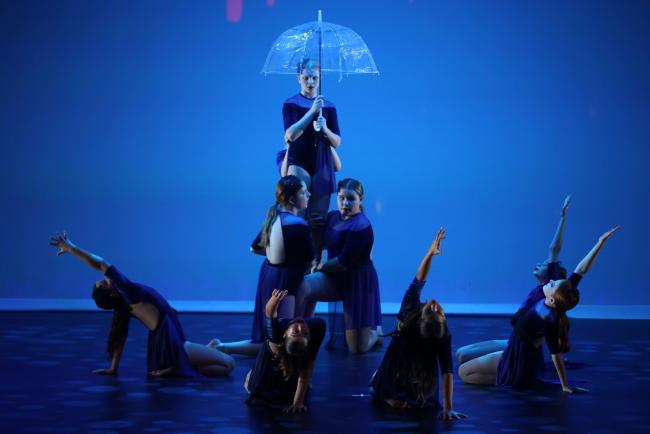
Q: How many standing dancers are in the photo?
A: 1